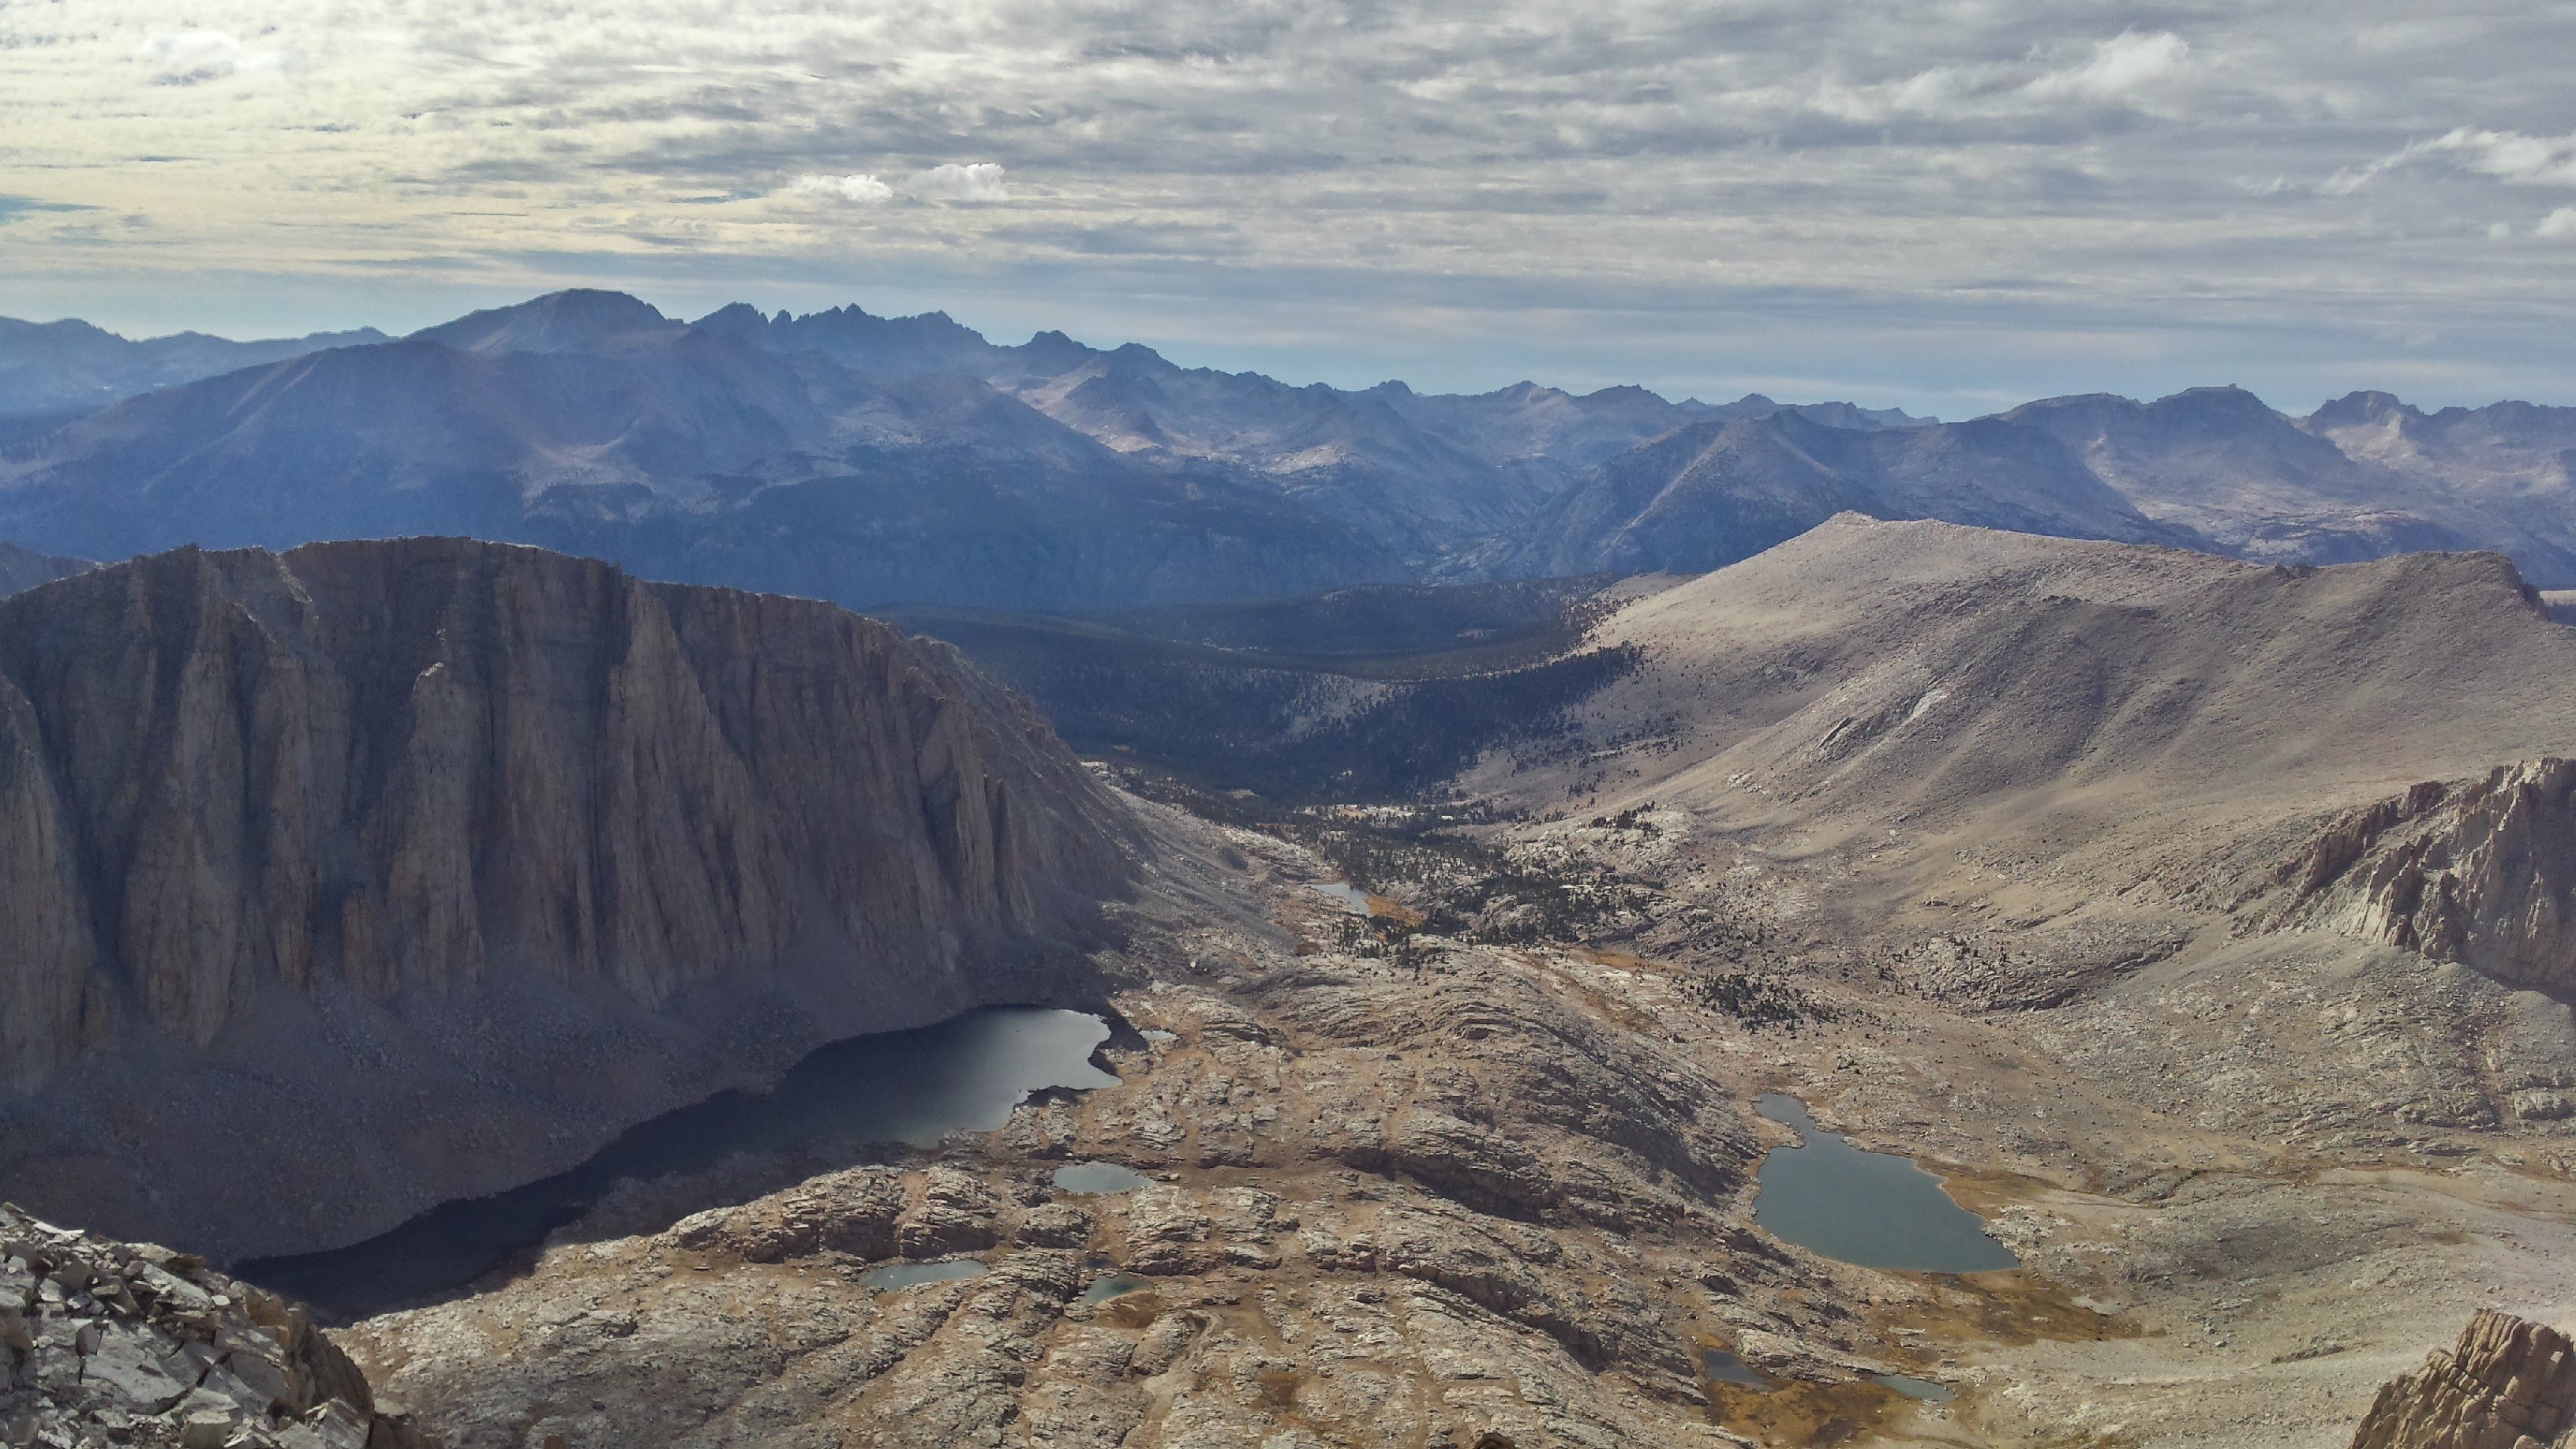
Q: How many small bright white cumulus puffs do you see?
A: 2